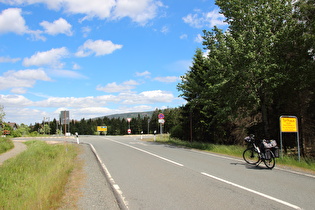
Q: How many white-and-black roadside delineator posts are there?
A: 3